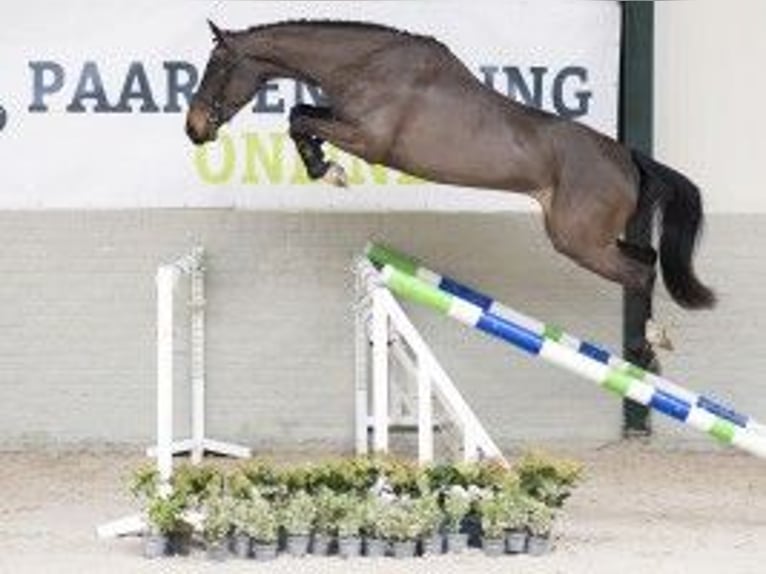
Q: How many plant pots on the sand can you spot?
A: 14